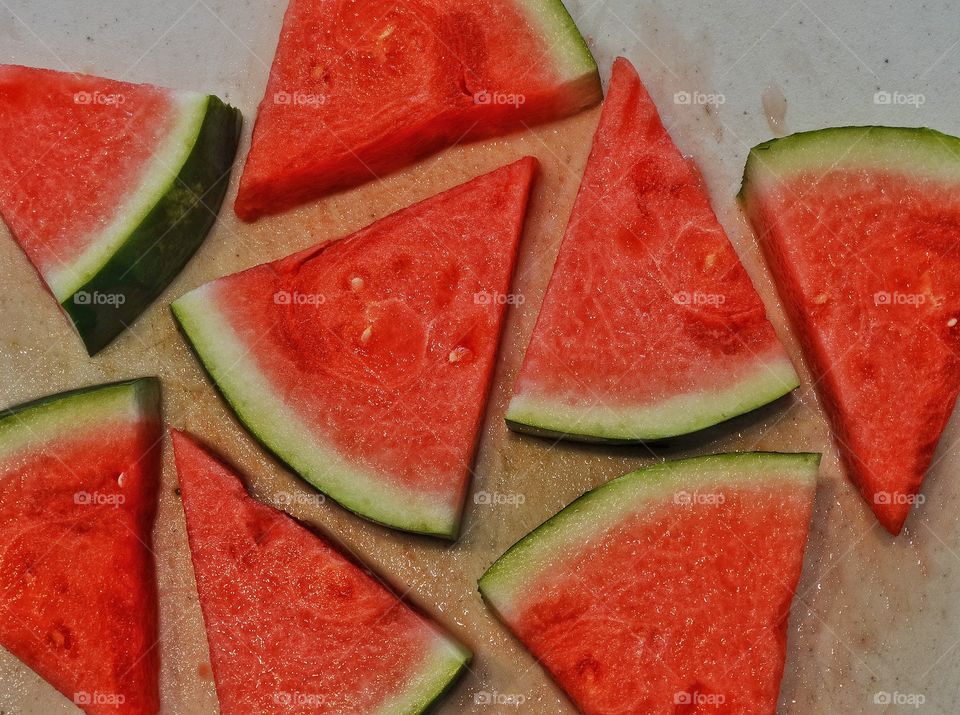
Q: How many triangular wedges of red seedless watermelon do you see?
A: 8